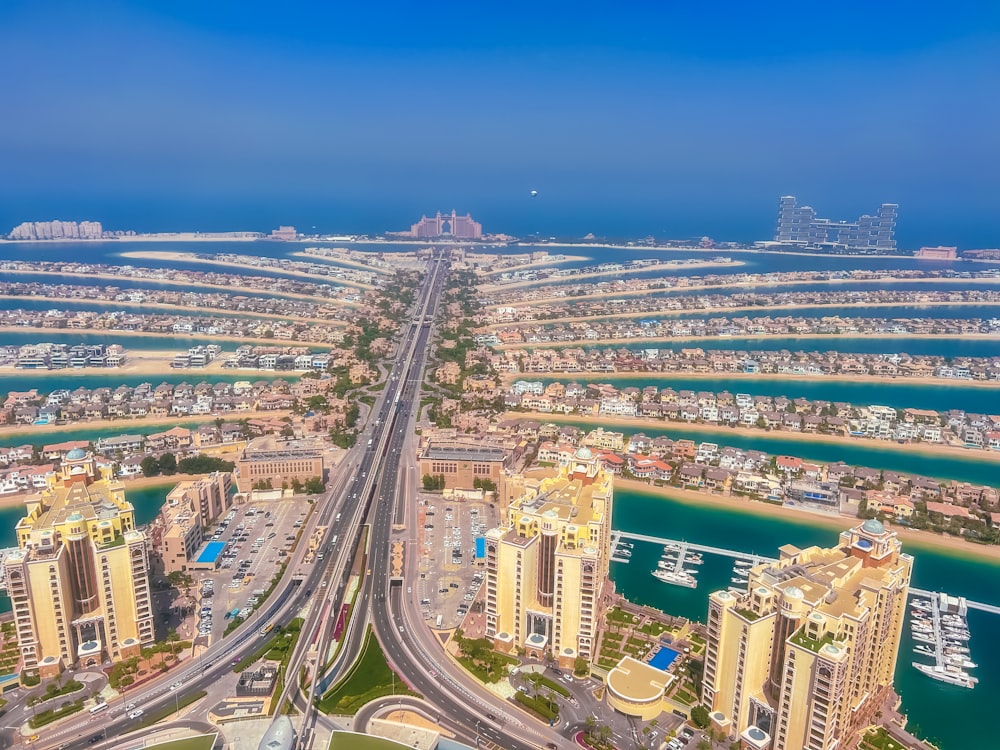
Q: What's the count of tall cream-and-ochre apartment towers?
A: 3